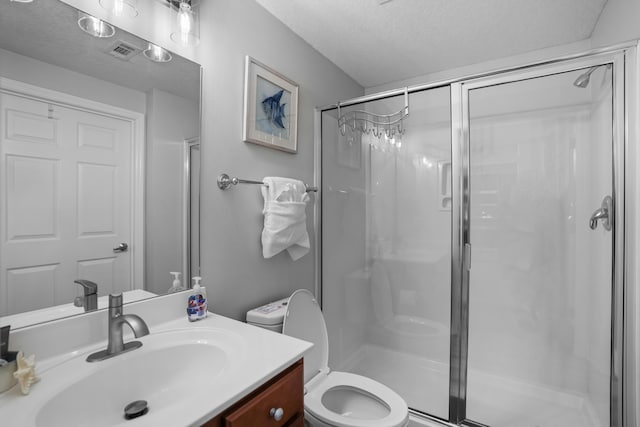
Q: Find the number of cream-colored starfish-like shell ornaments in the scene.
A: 1